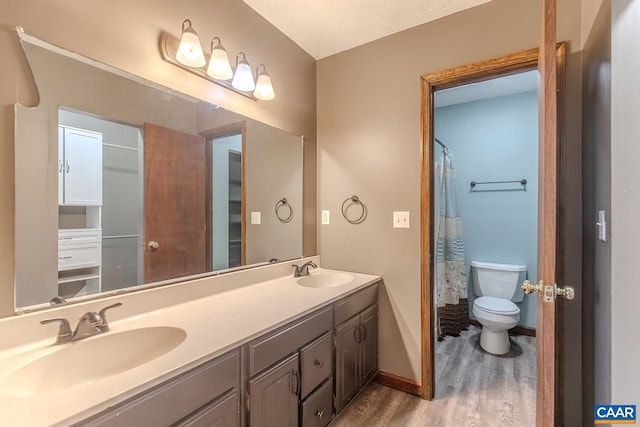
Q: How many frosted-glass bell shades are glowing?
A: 4